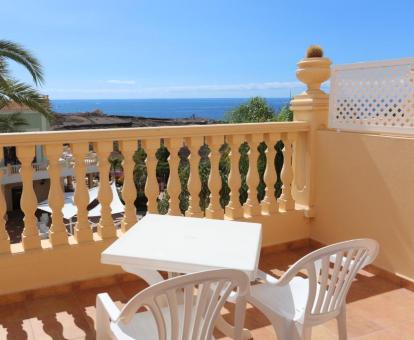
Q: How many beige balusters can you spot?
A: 14